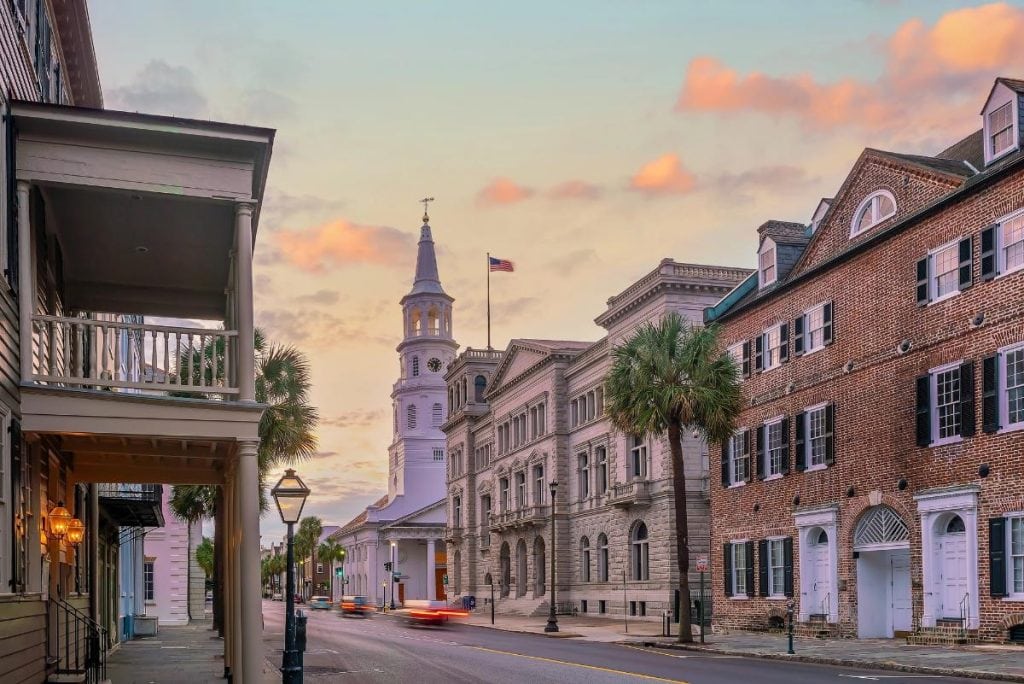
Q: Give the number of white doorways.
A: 3